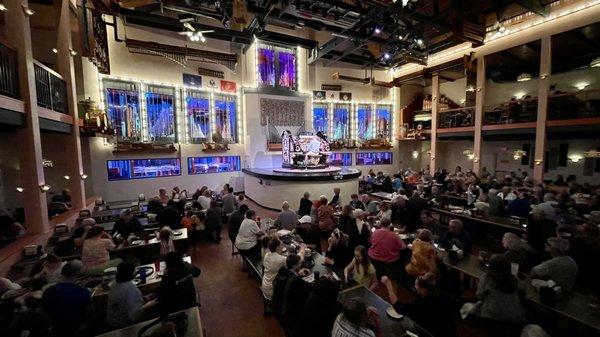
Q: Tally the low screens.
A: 4